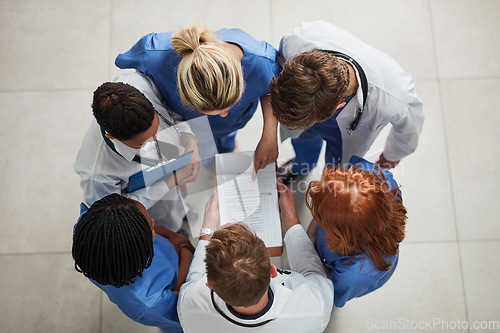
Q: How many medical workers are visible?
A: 6